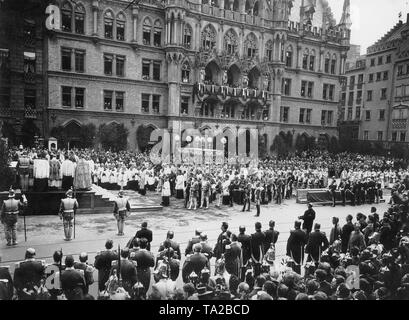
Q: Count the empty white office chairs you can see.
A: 0